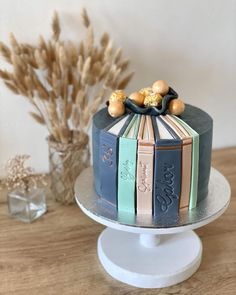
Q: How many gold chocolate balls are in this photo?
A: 7